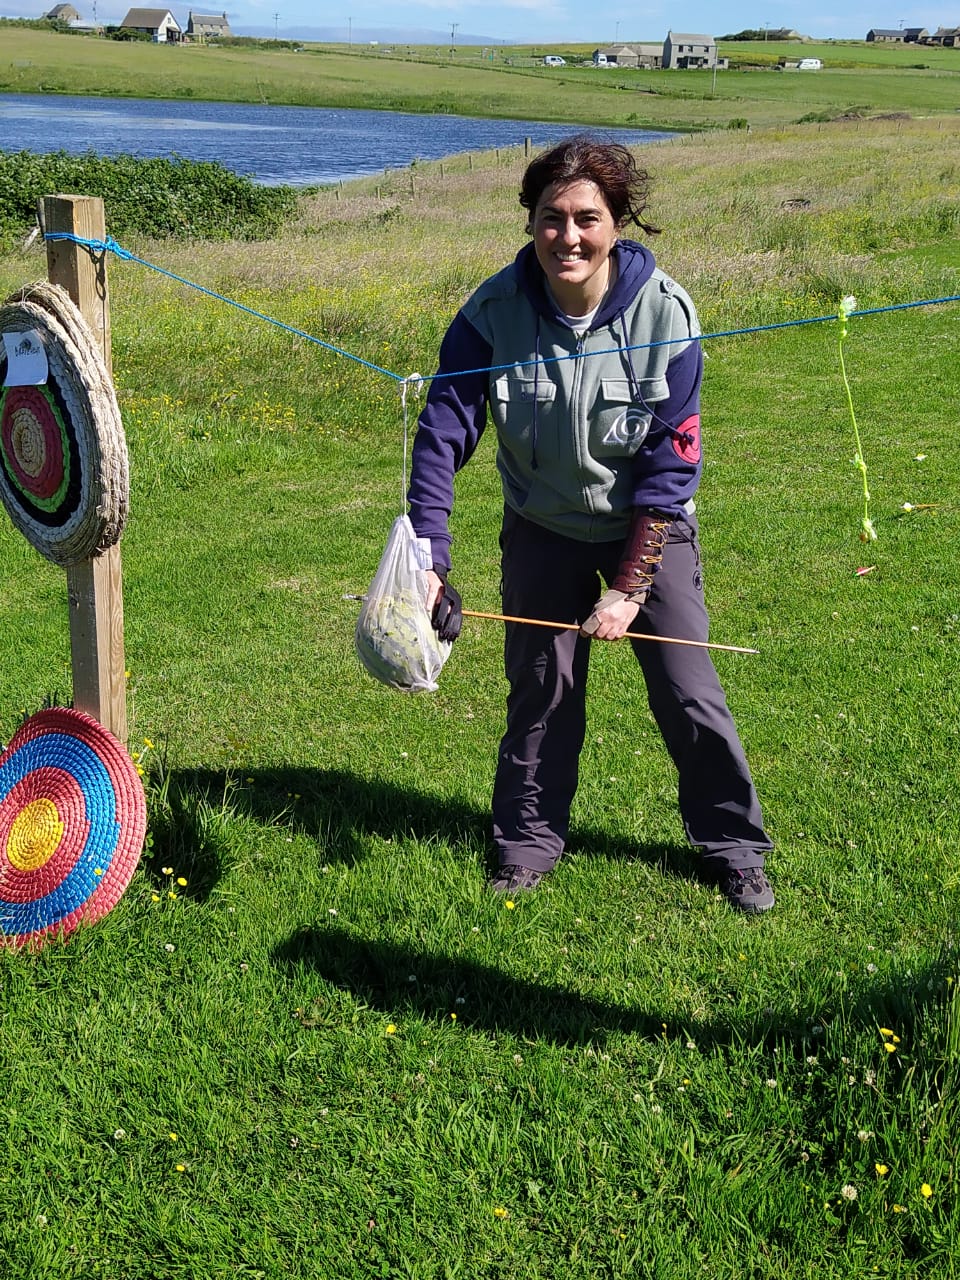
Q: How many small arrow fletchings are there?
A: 3